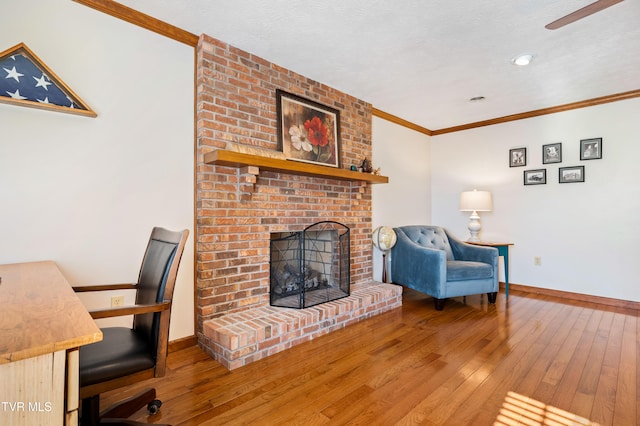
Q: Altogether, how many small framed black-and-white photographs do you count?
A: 5